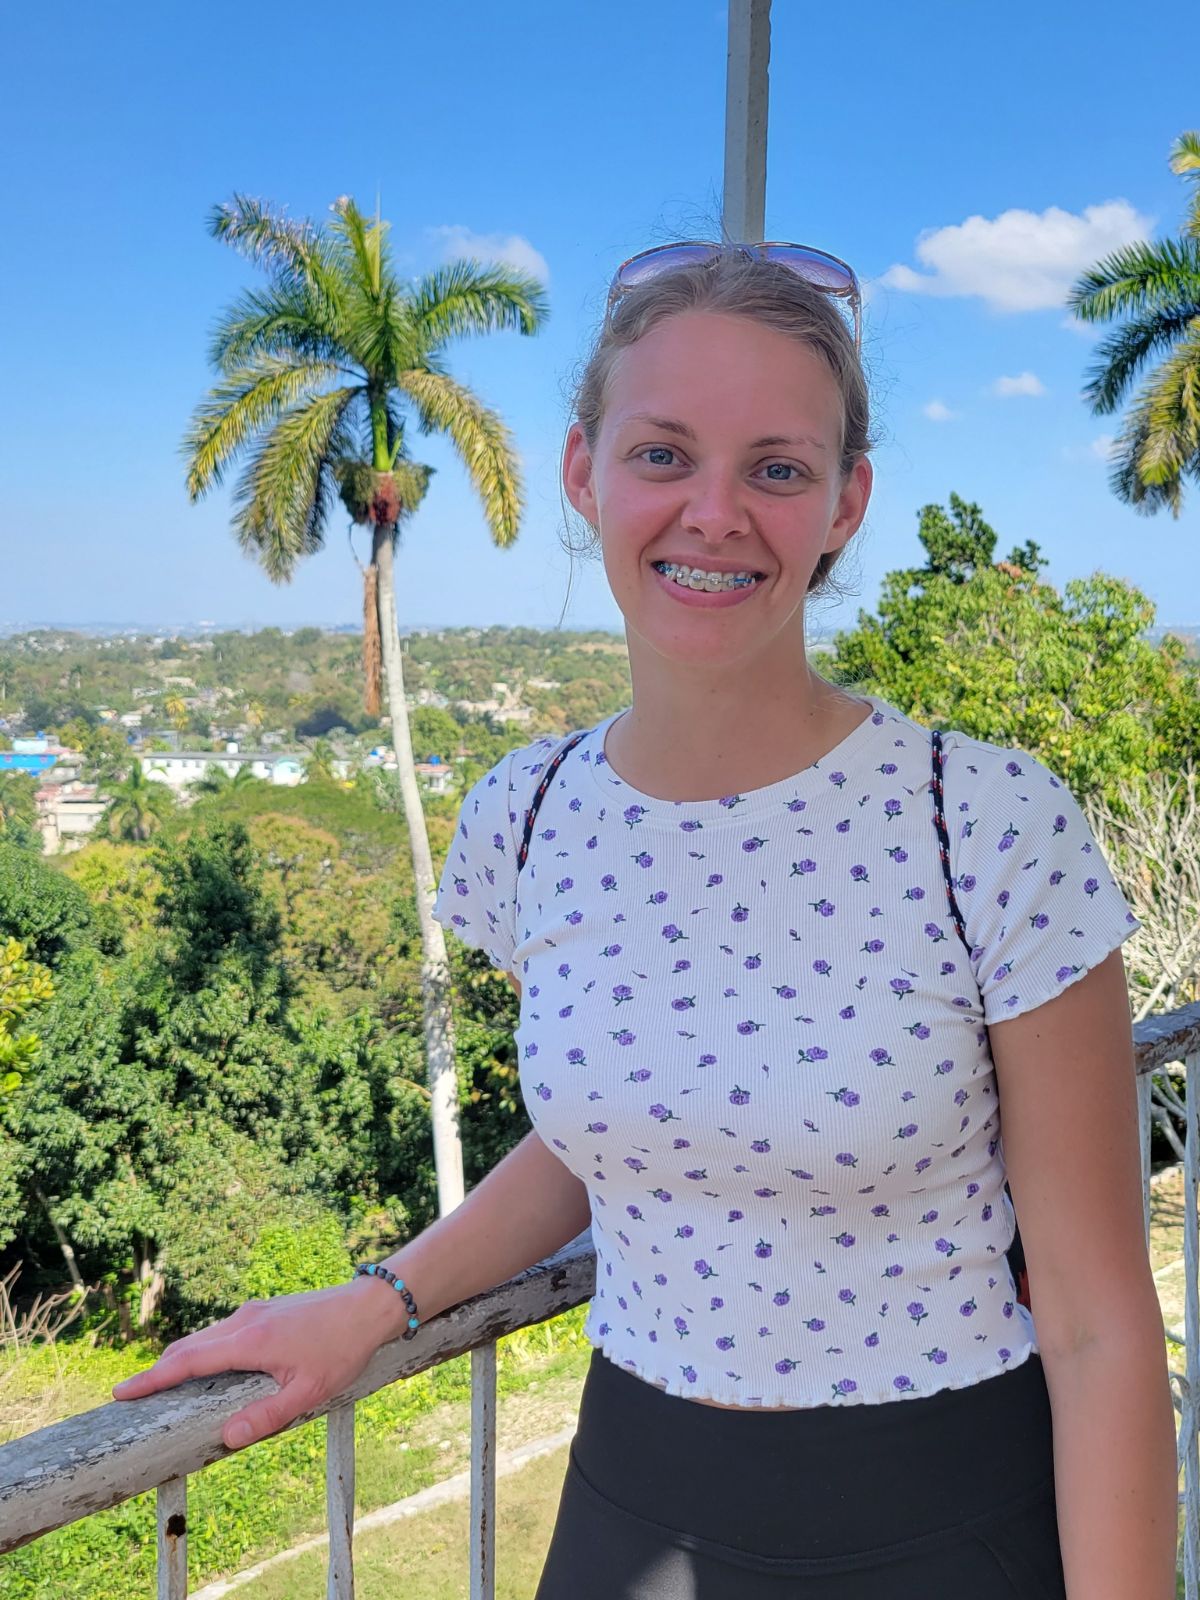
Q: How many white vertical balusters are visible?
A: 5